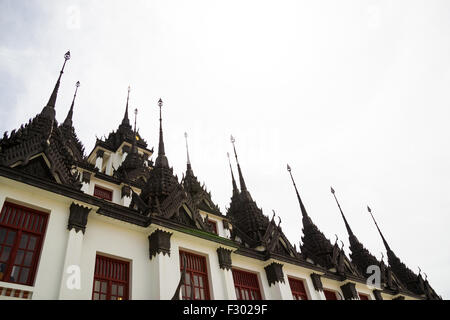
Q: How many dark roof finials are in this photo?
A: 11